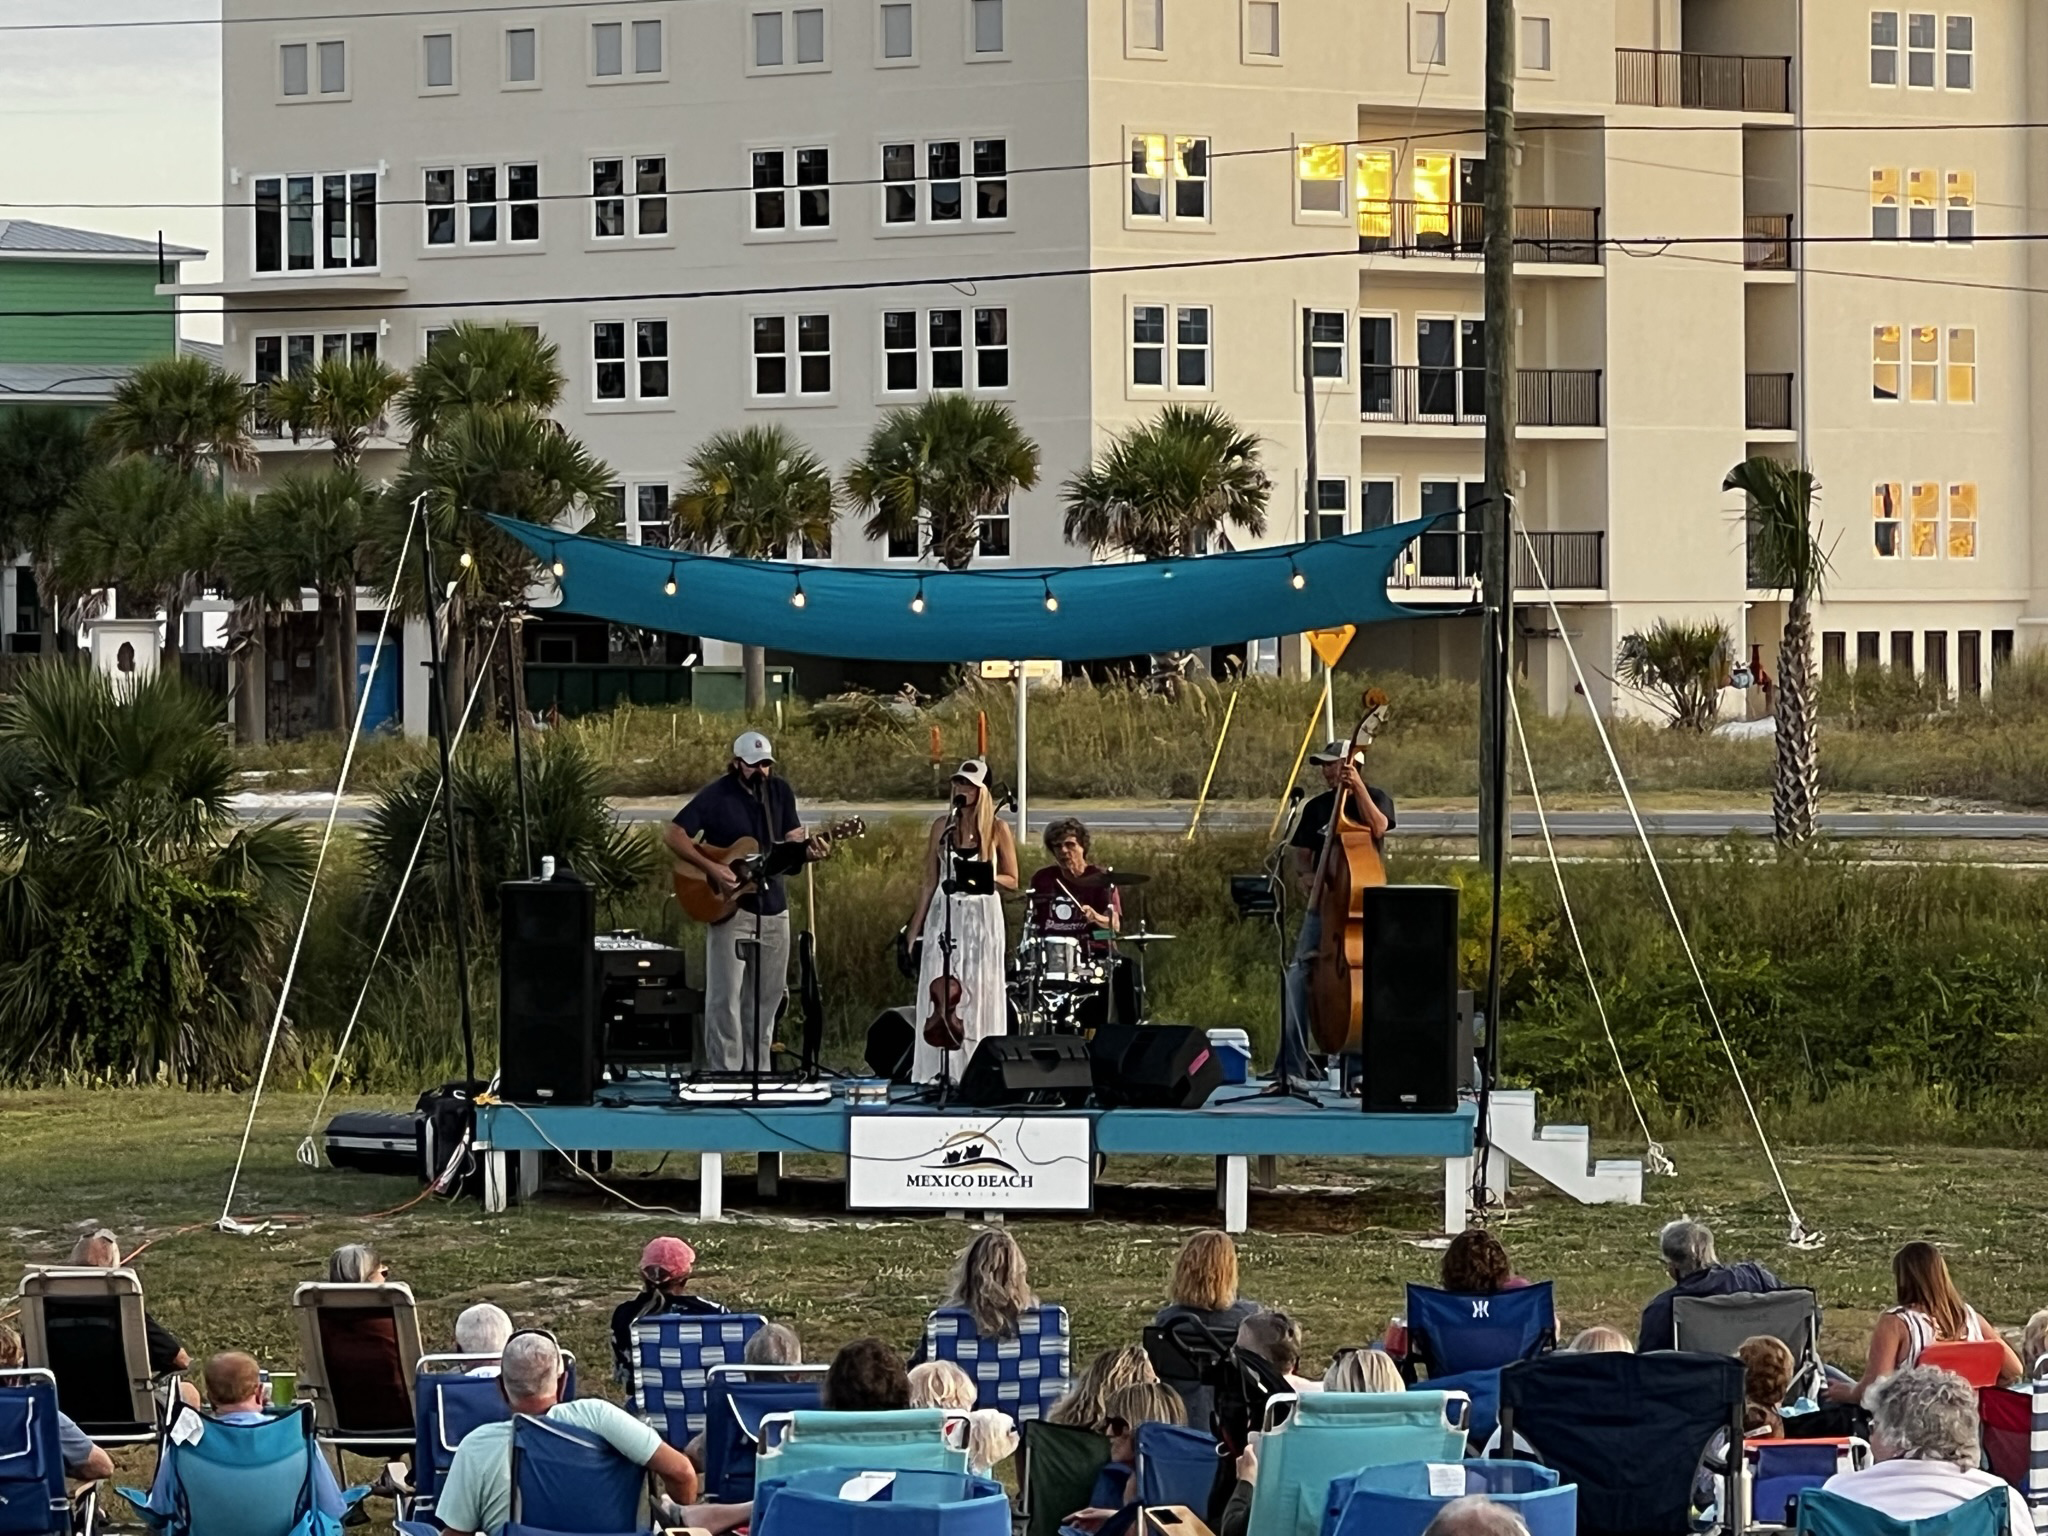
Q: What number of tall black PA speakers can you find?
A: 2